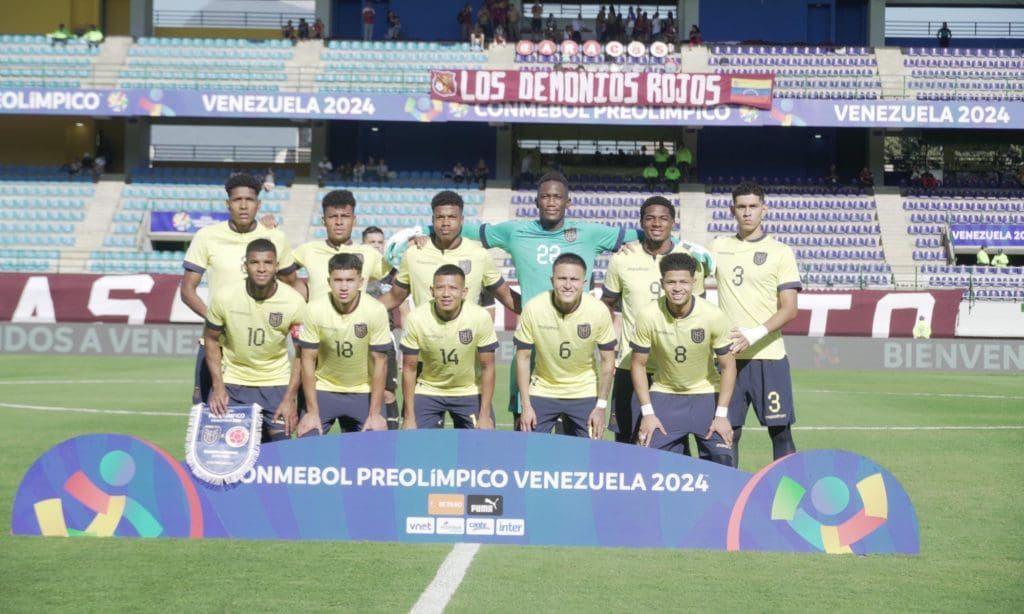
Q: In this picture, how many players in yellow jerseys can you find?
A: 10